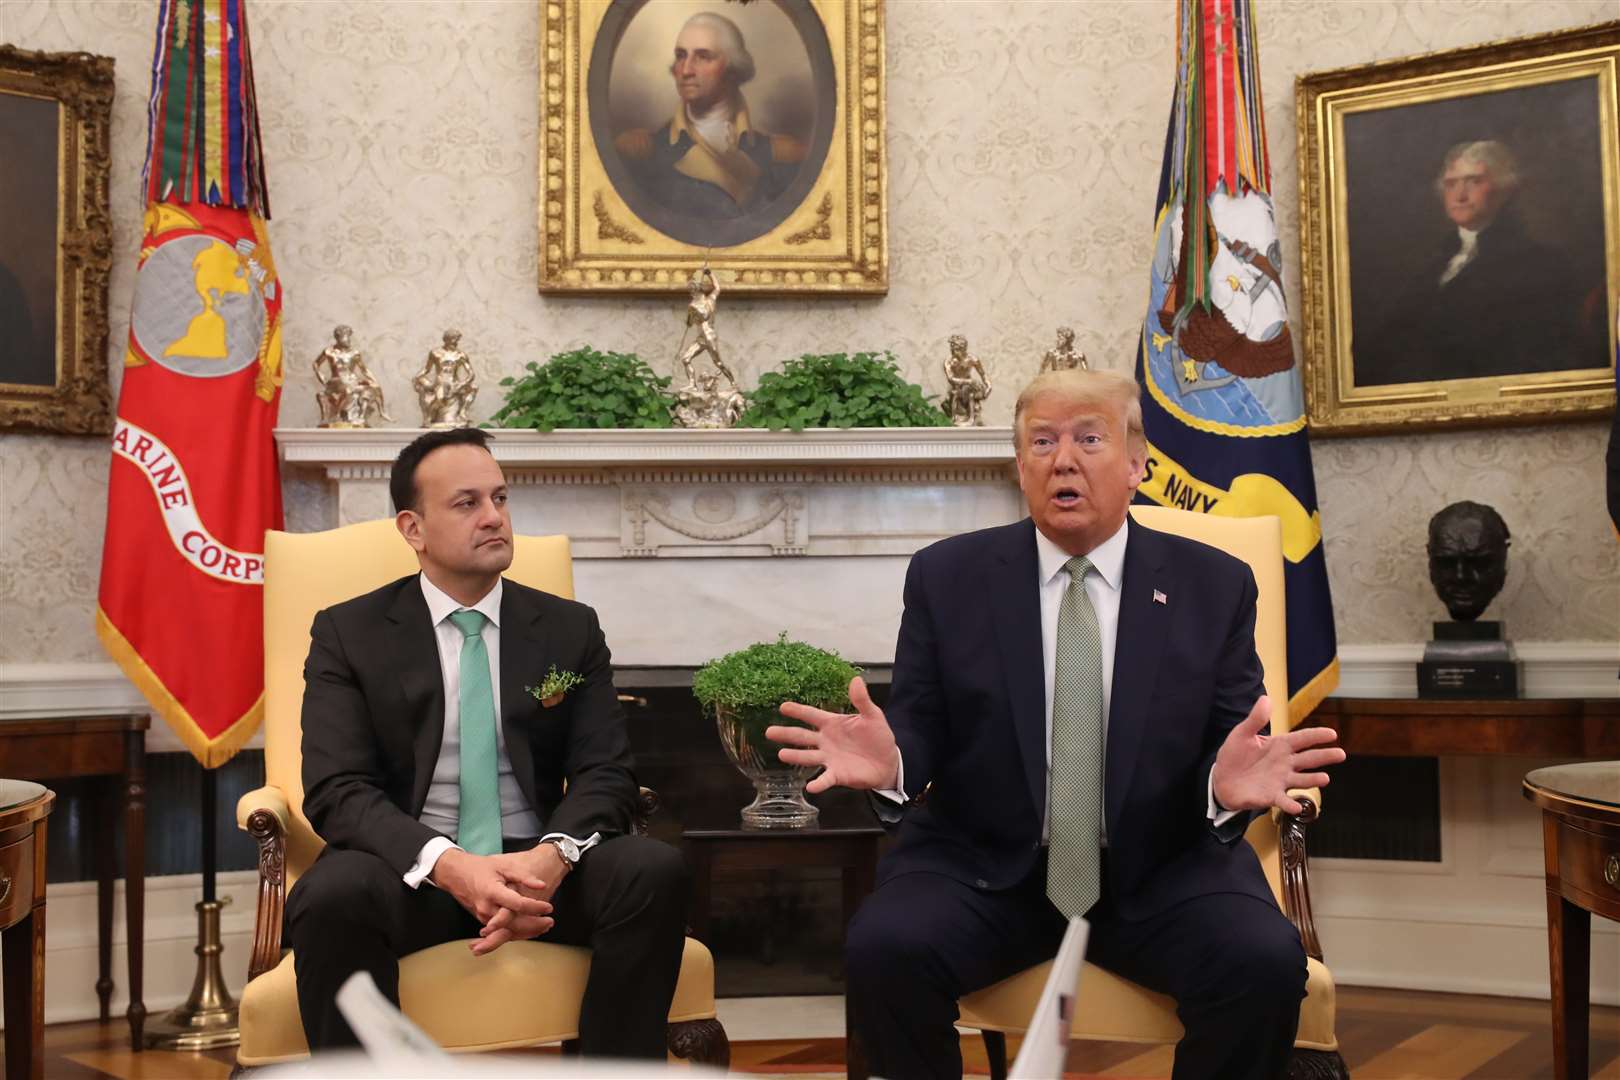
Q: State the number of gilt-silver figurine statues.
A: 5